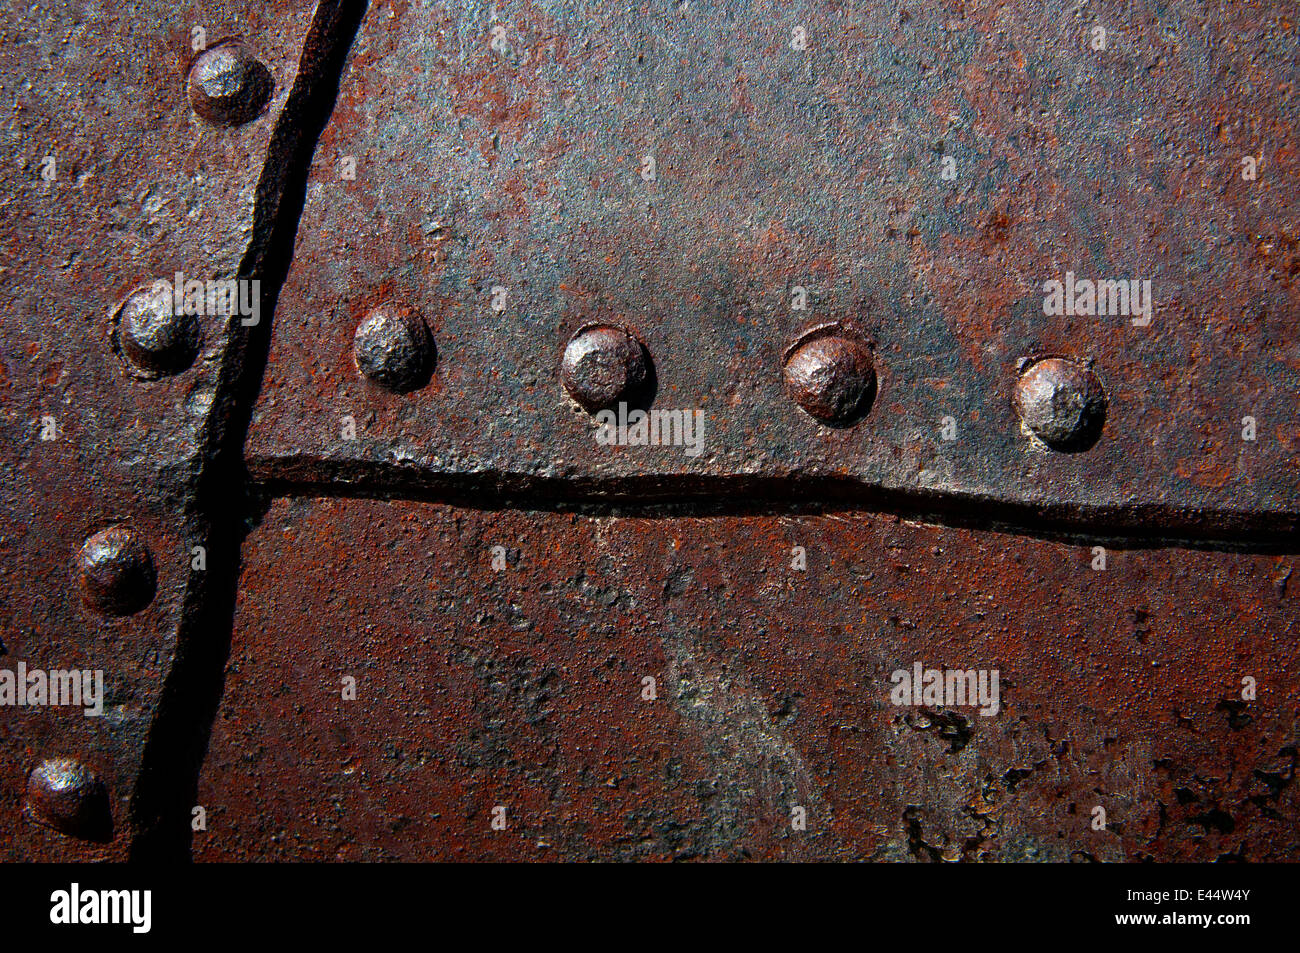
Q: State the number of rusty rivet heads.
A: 8